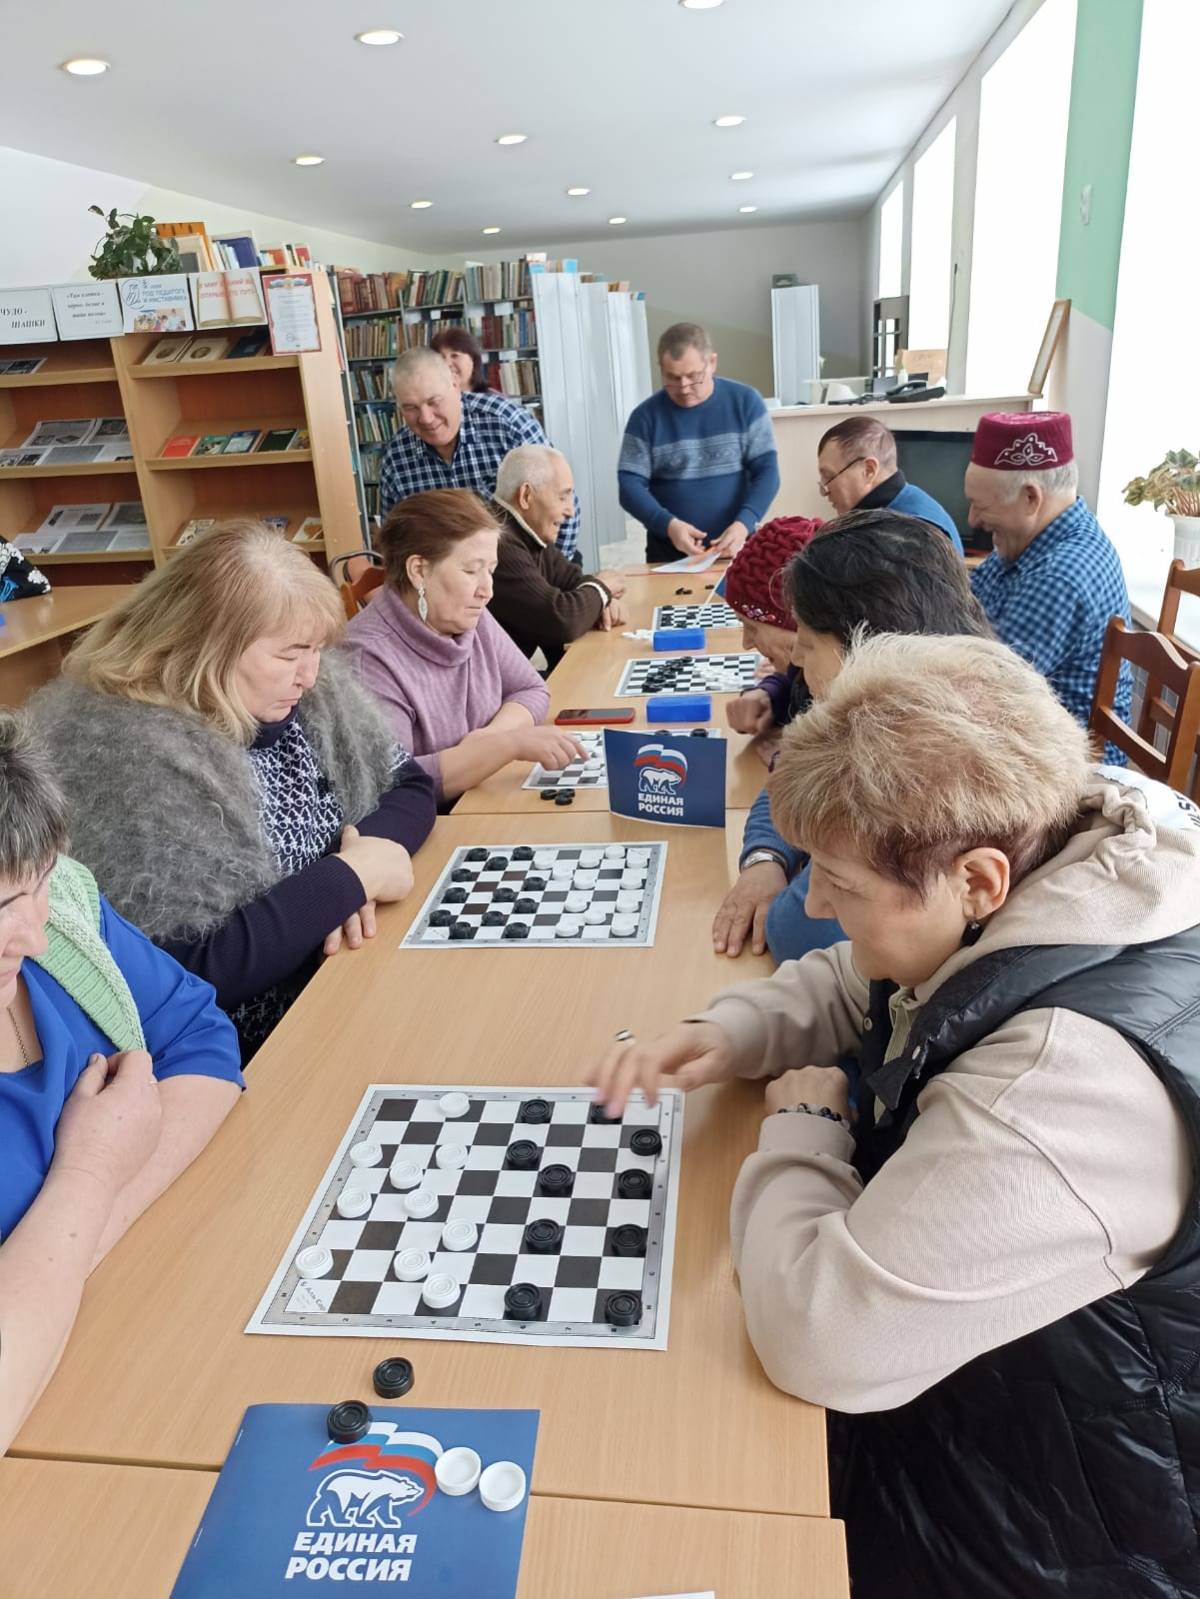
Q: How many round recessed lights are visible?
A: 12